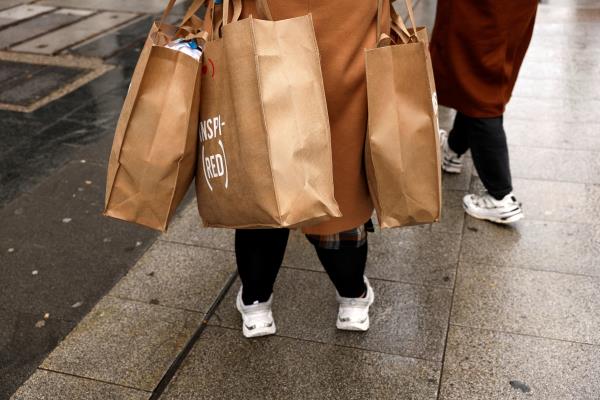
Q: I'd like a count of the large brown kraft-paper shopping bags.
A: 3